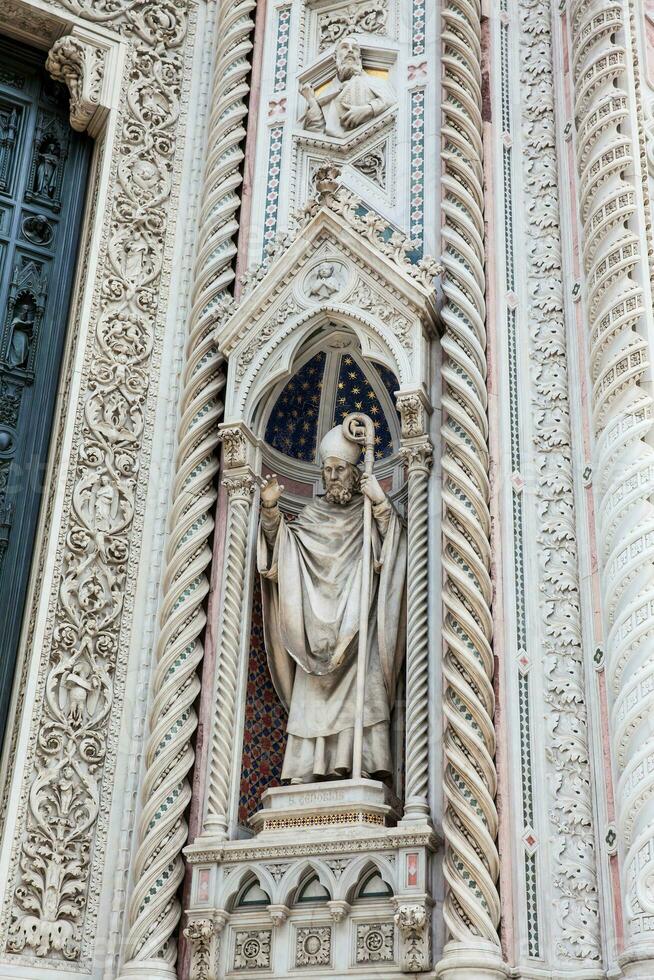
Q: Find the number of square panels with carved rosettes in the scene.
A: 3